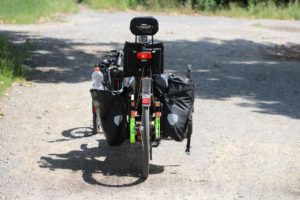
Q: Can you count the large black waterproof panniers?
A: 2